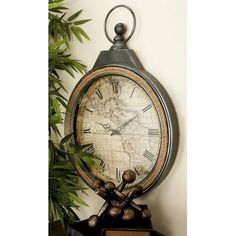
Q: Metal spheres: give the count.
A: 8